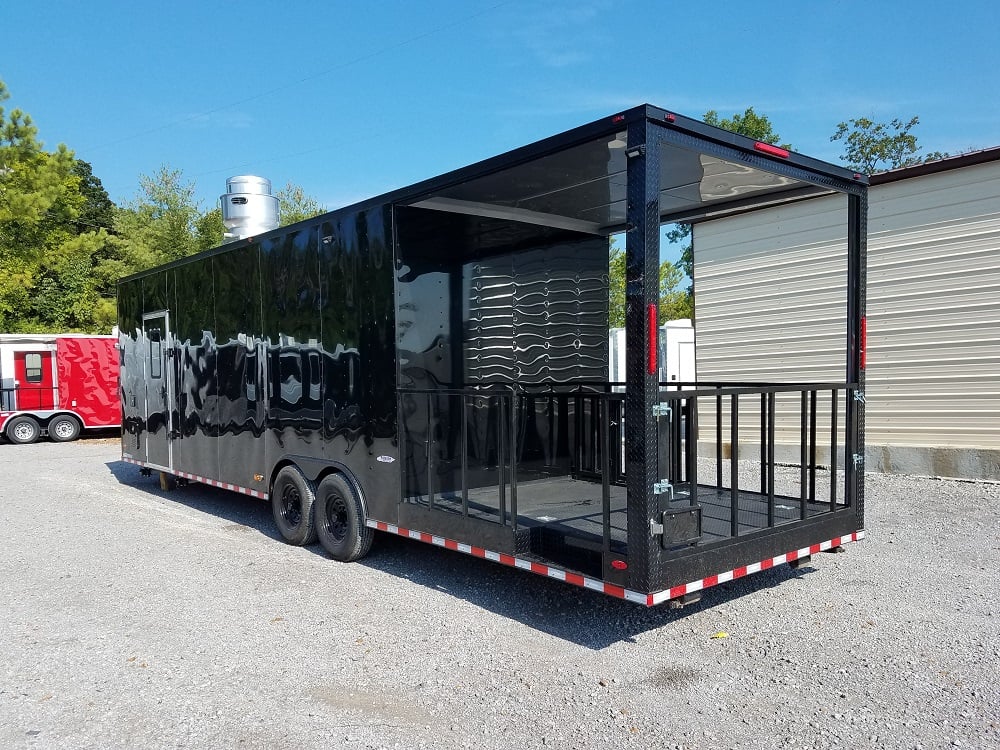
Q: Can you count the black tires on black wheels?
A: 2